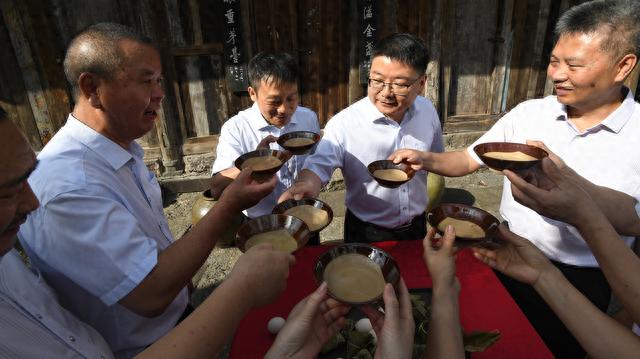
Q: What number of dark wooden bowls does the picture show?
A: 8